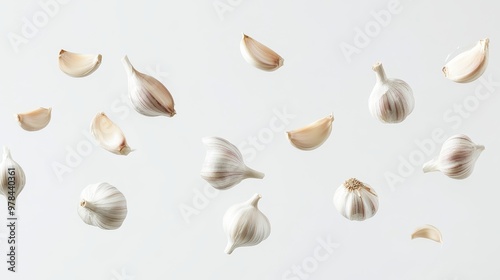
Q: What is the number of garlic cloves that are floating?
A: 7